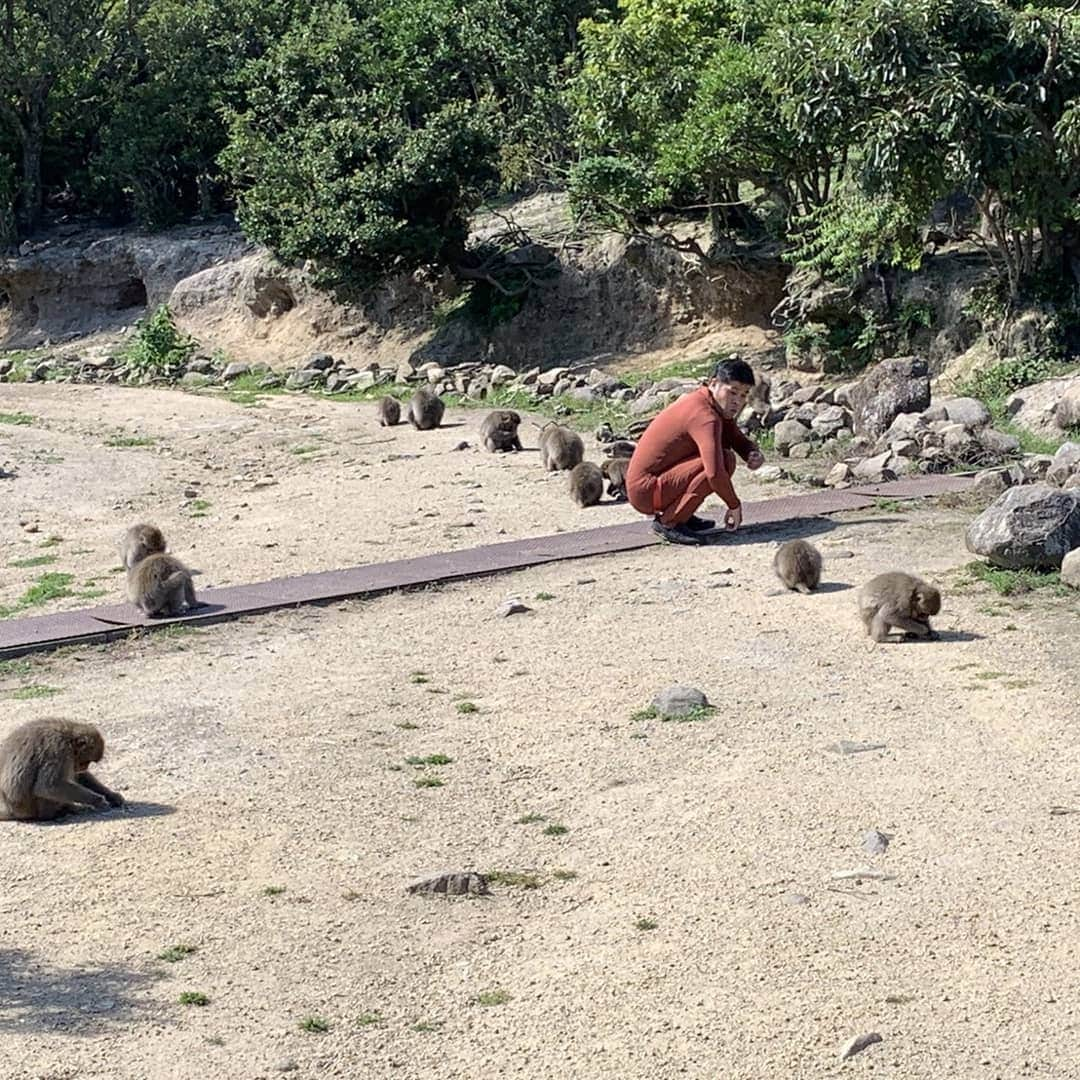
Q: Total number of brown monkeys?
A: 11